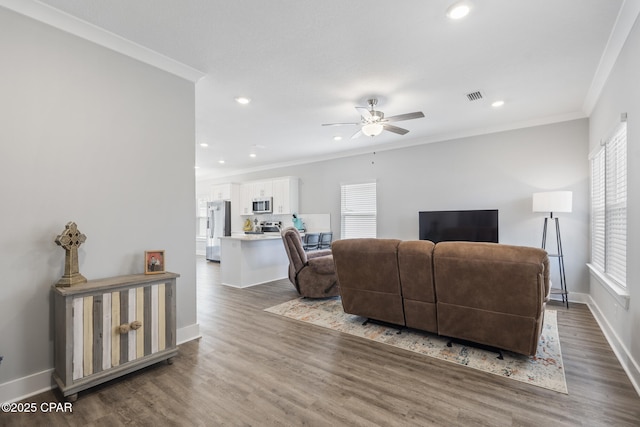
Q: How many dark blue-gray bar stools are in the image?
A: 2